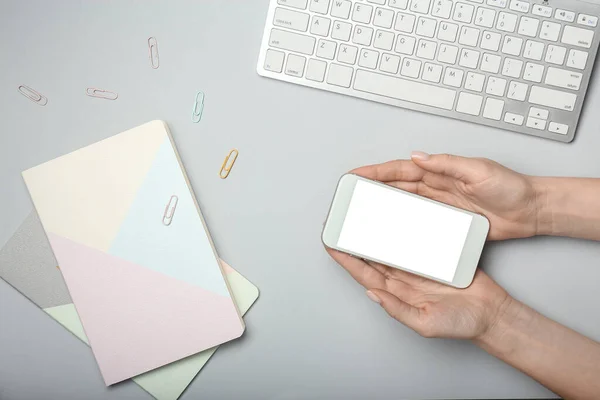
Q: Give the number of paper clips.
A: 6